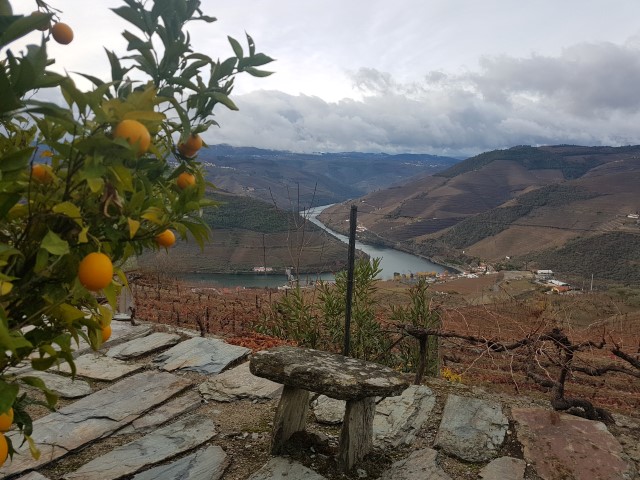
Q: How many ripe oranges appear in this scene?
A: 11